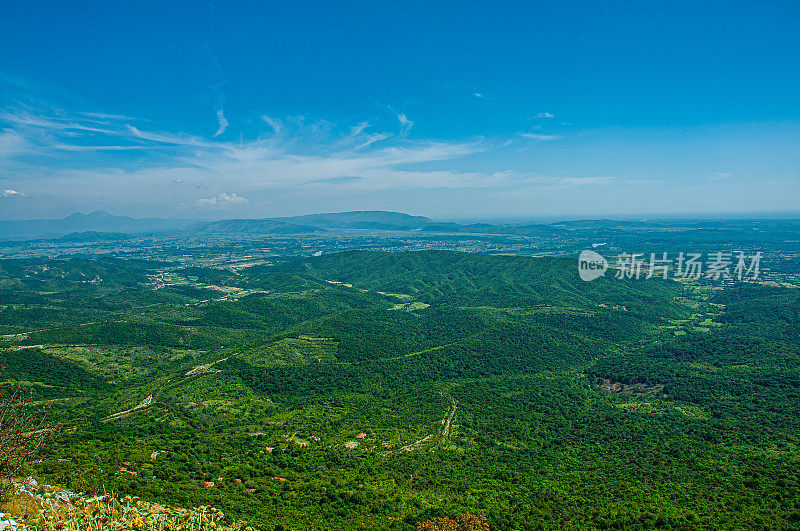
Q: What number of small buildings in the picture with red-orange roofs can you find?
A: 8